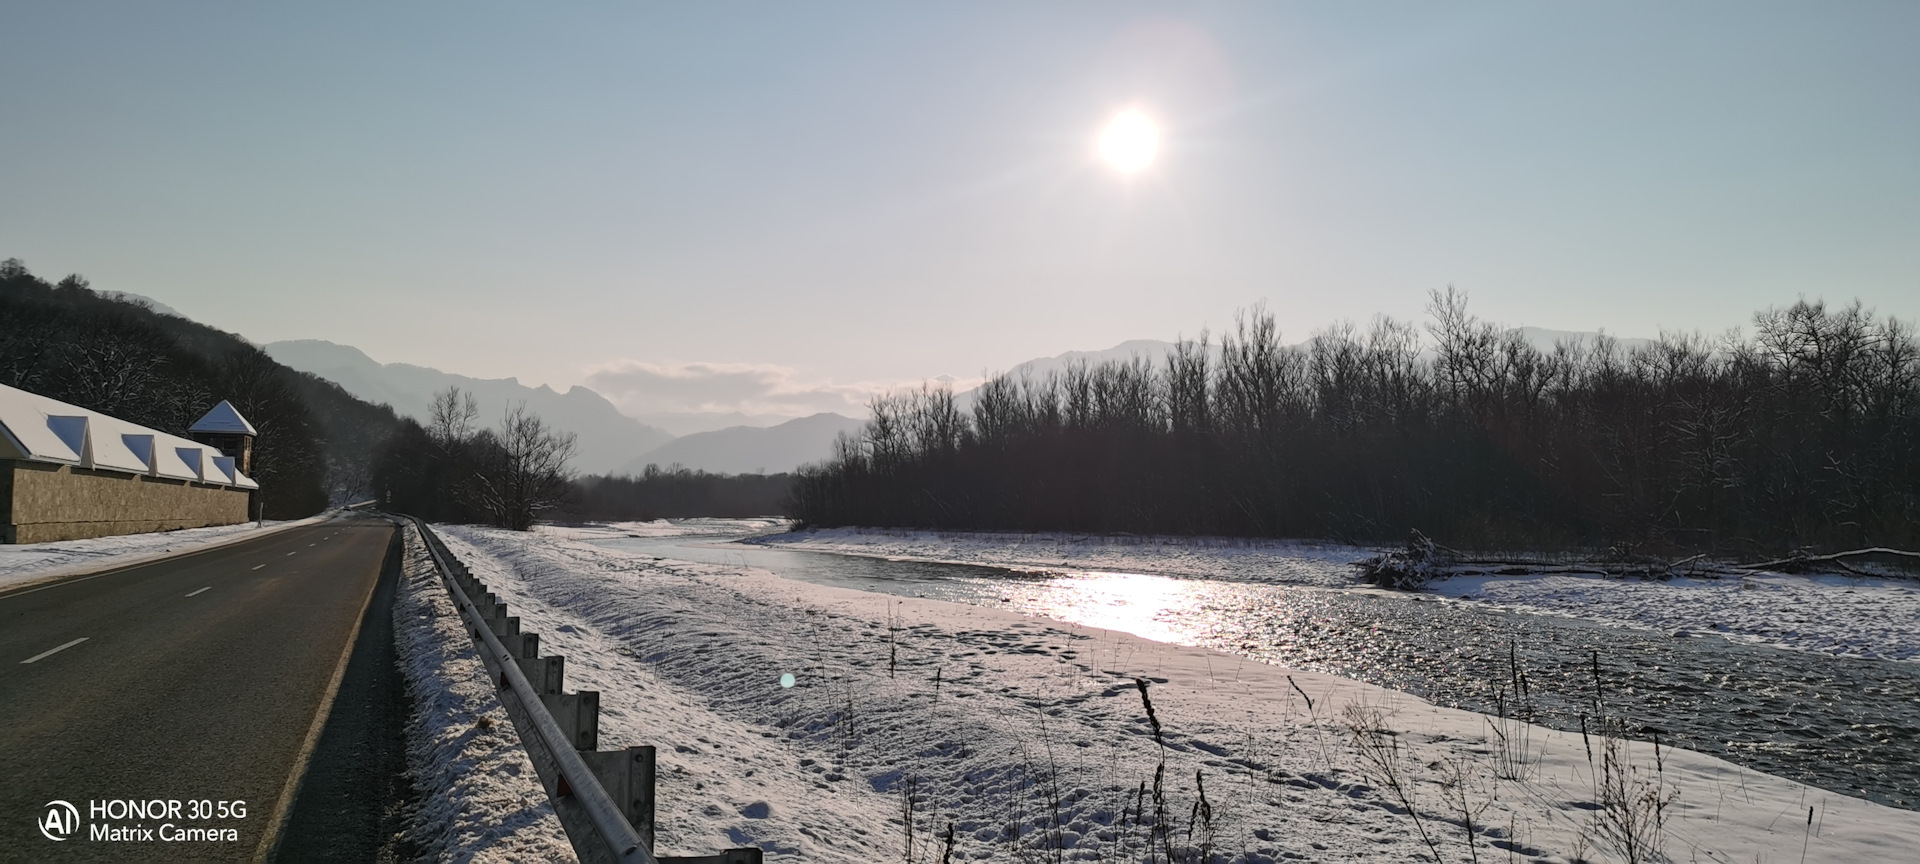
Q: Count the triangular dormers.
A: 4